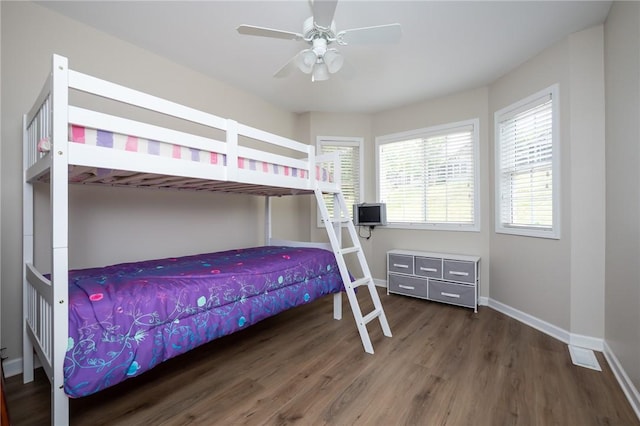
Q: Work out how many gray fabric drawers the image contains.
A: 5